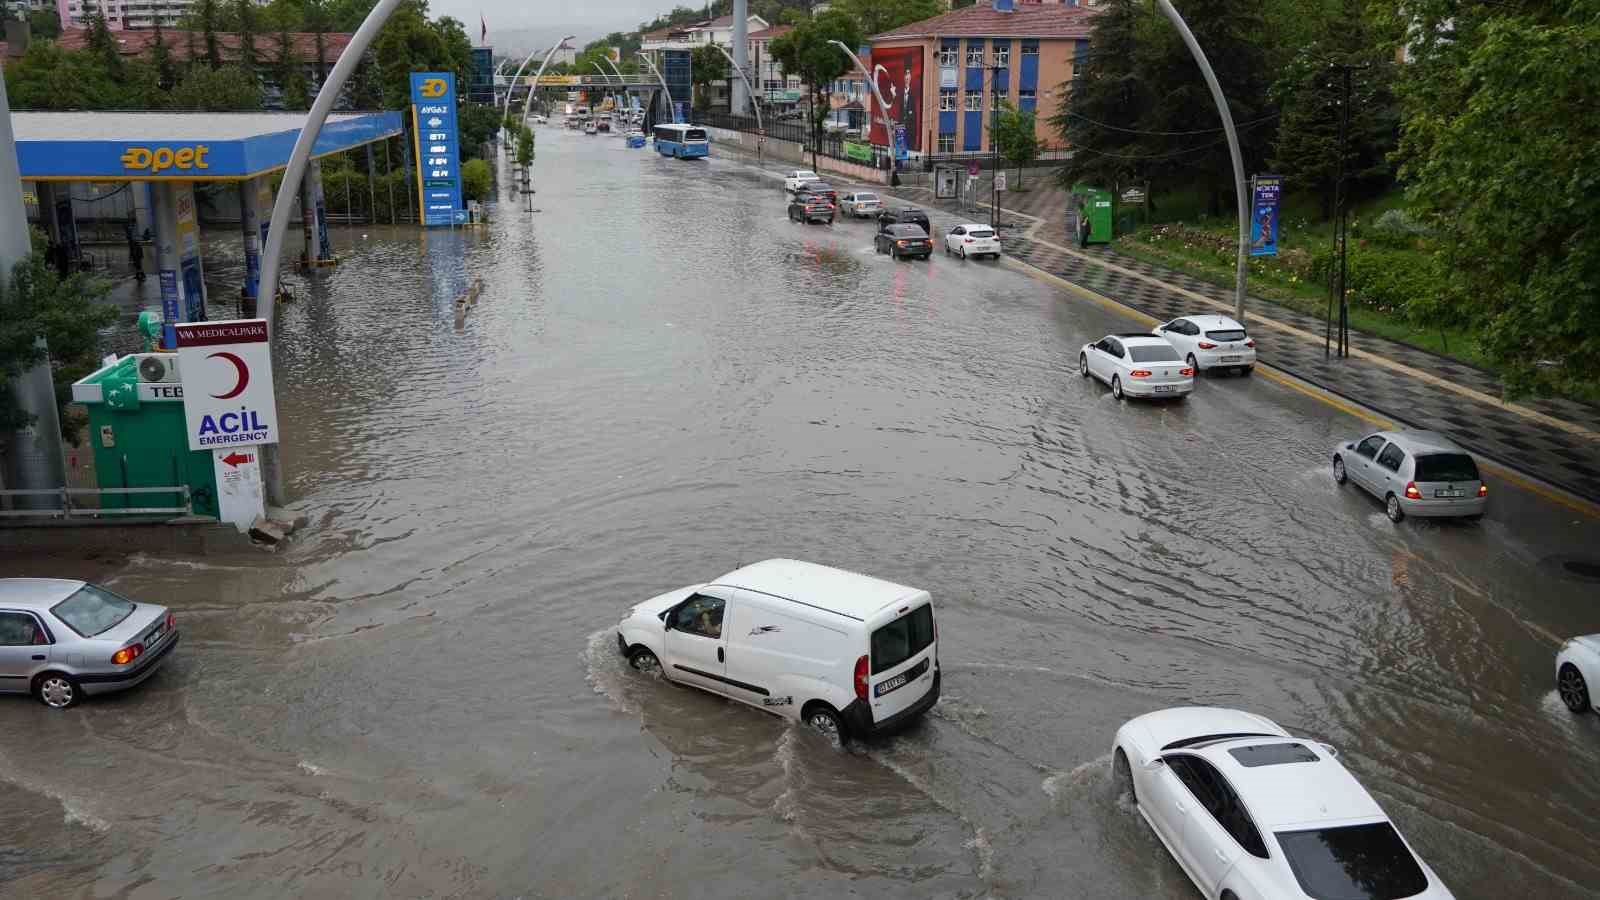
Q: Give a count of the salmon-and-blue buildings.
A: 1